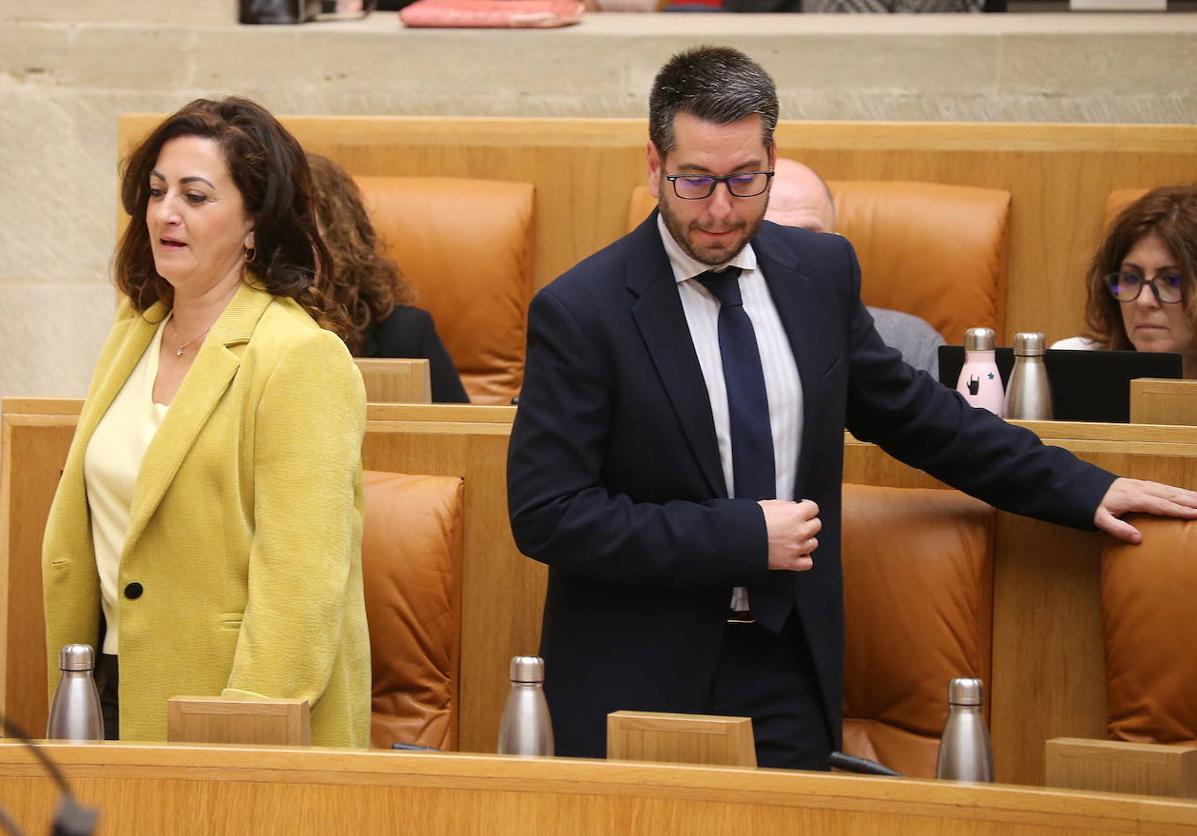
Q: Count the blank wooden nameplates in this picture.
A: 5